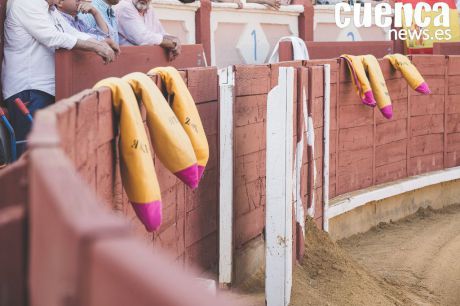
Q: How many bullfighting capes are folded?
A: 6